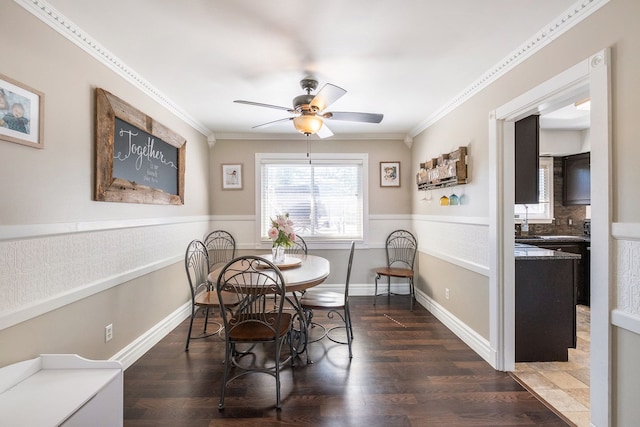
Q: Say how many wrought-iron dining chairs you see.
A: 6